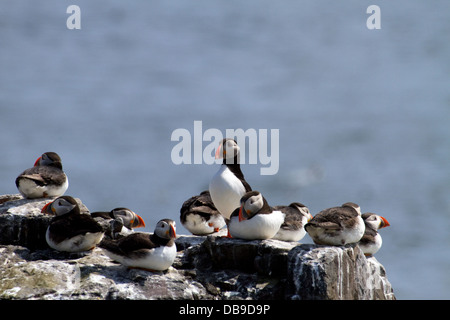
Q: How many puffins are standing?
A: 1